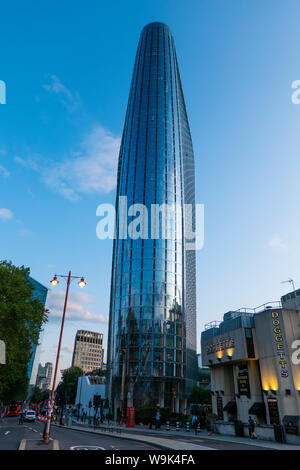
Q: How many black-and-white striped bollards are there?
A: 4